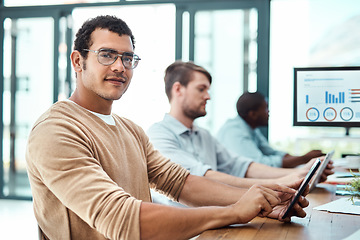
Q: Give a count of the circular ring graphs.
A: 3